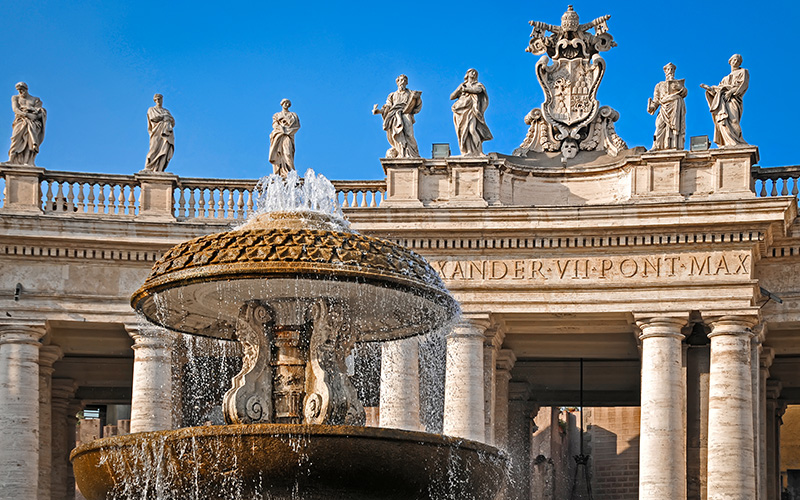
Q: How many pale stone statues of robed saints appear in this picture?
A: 7